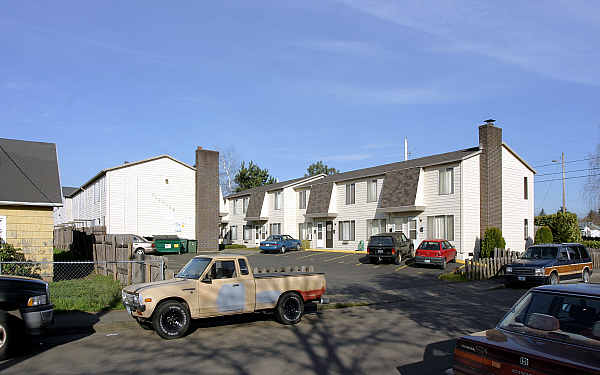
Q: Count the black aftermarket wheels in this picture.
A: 2